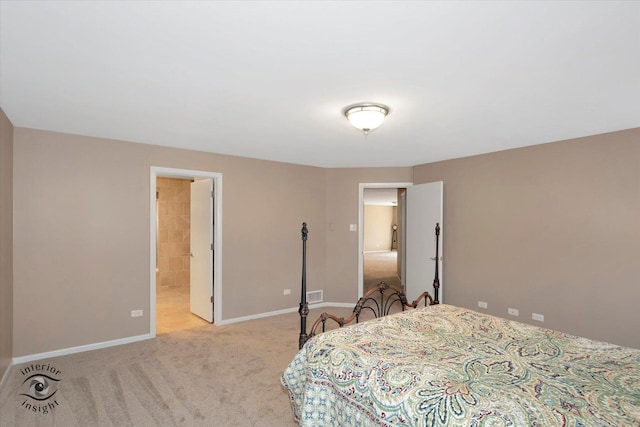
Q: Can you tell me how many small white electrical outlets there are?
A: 5